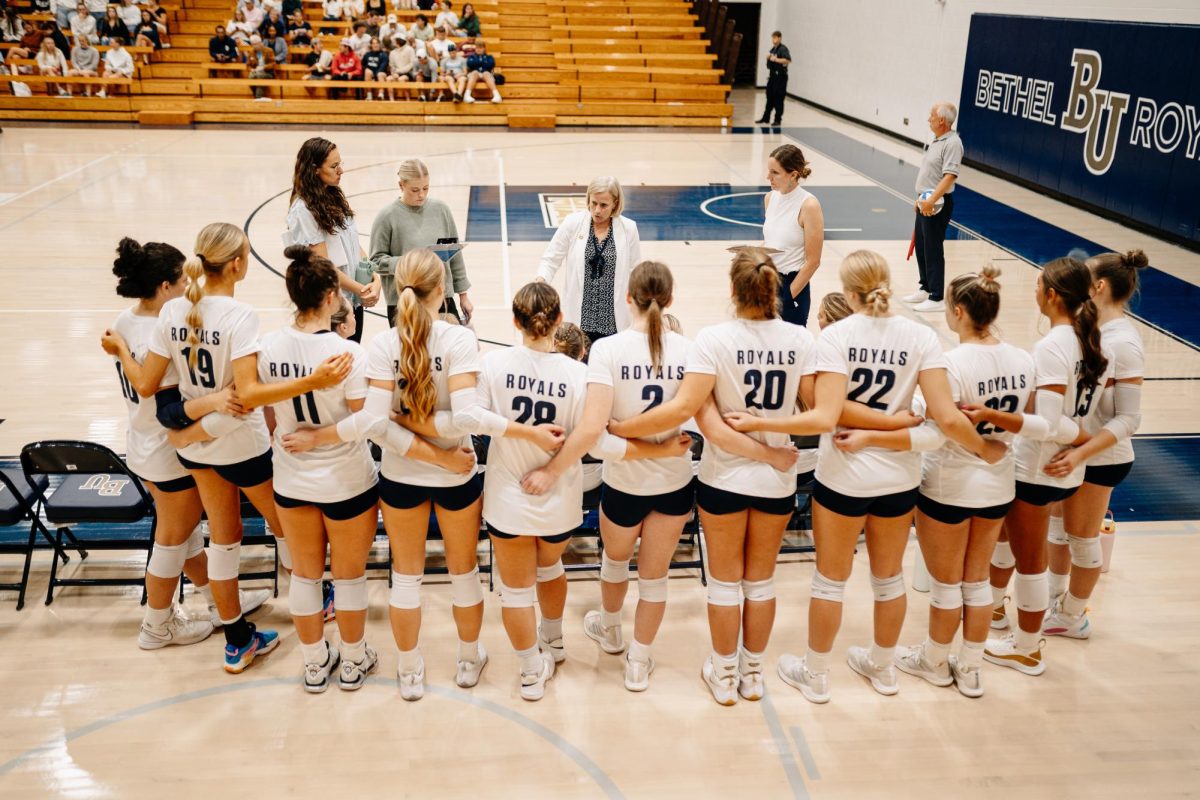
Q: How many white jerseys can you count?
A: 11